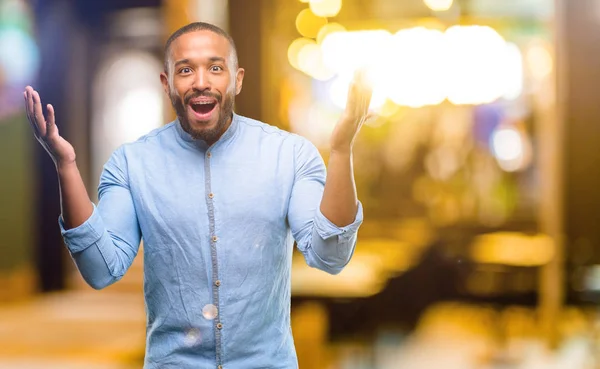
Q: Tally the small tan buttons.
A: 6